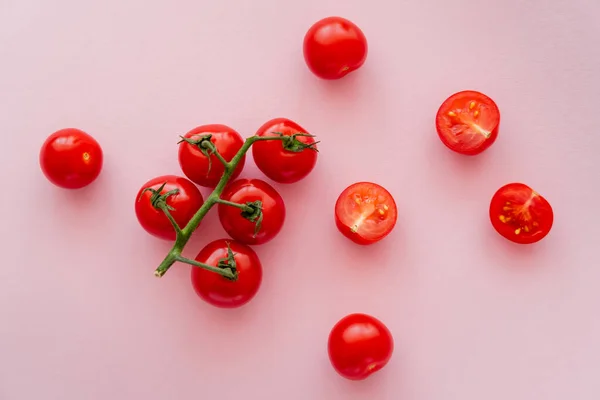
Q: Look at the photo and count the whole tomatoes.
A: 8